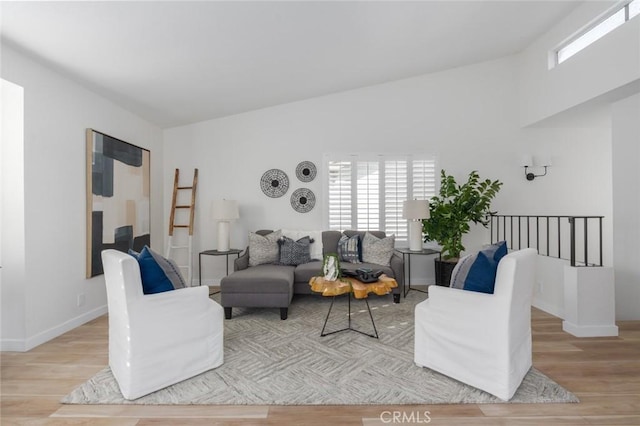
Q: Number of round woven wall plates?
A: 3